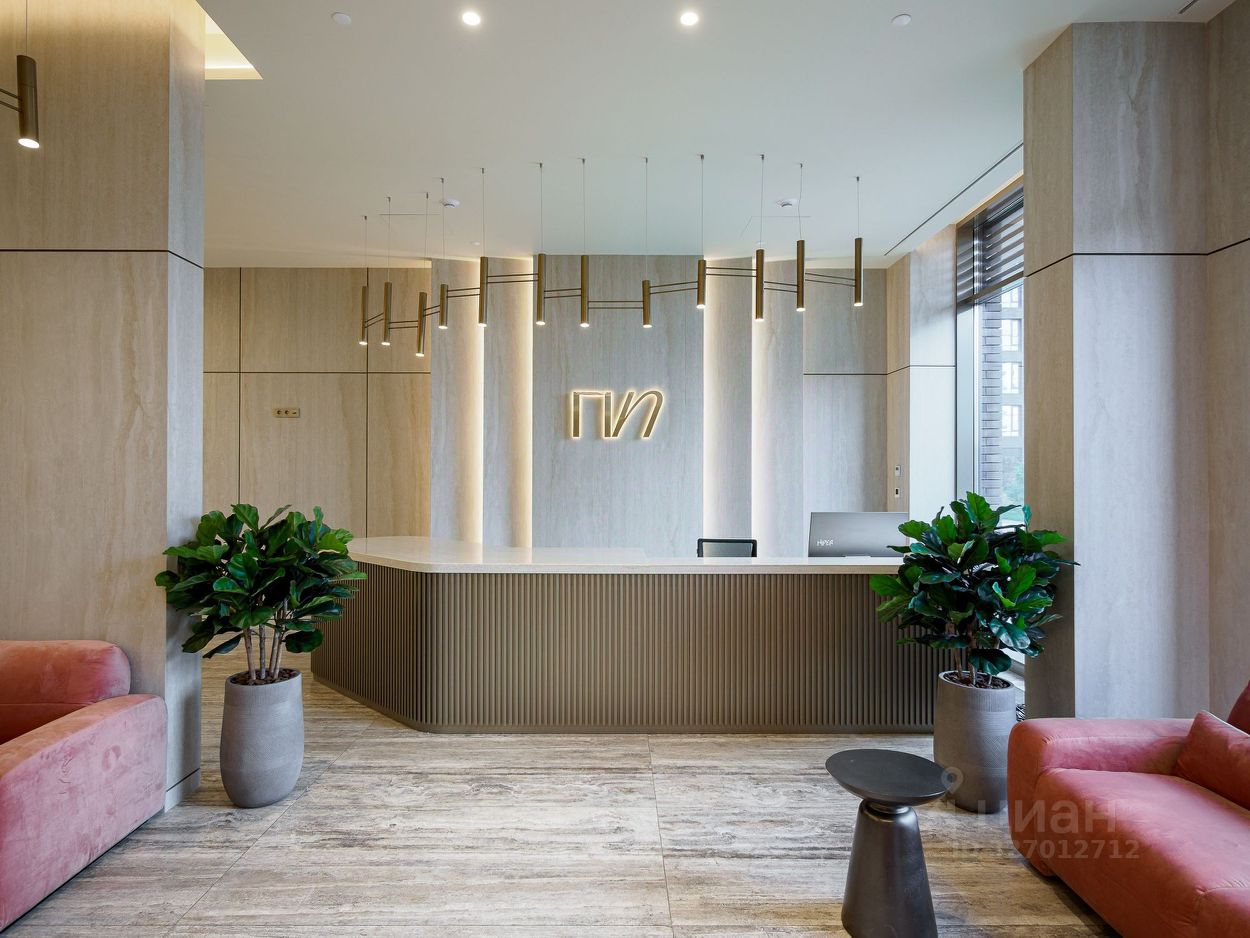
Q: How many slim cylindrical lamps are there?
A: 13